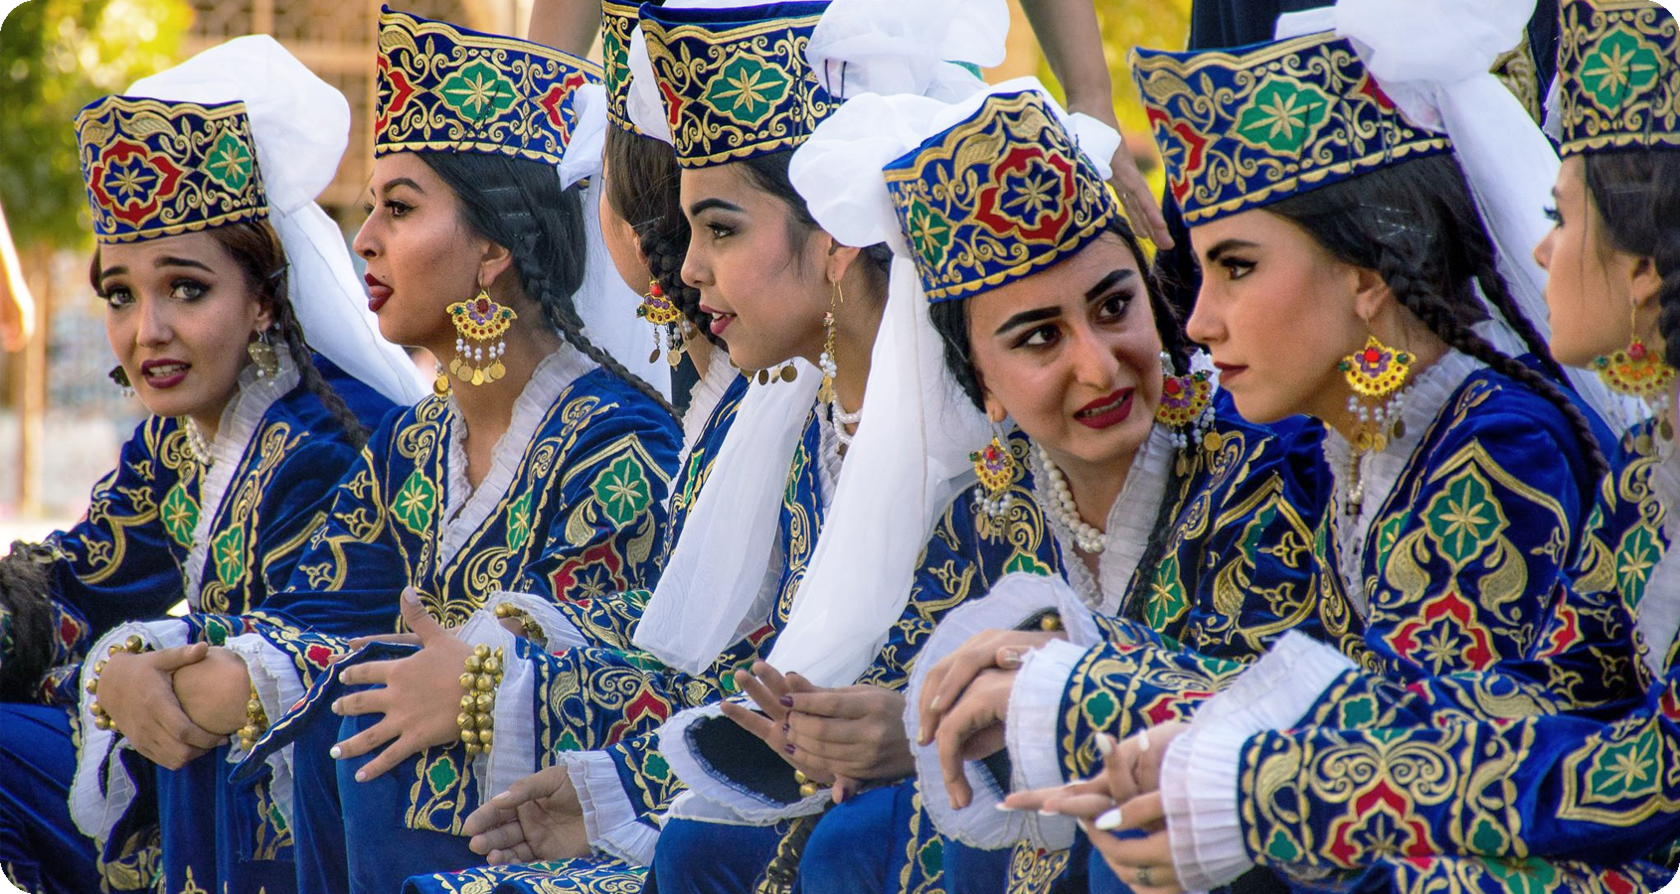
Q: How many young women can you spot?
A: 7